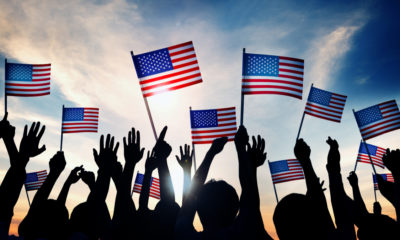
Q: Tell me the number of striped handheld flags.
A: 12